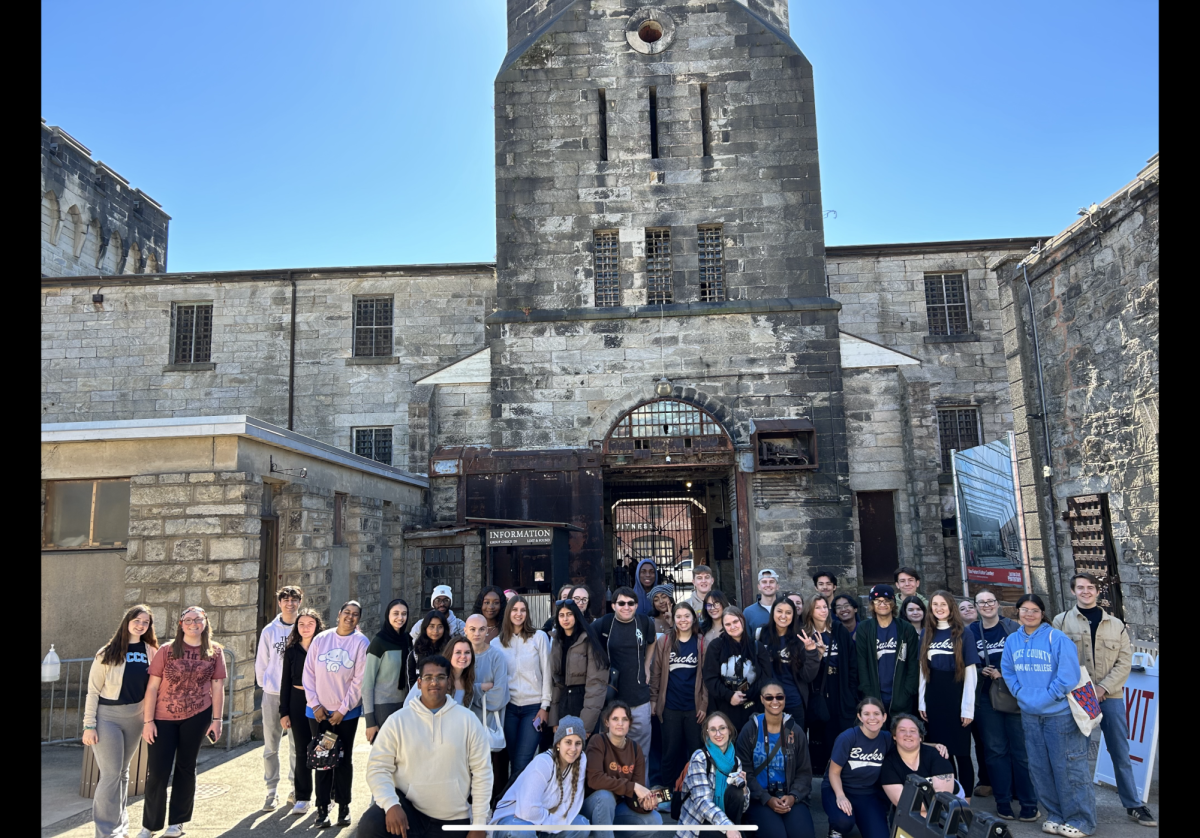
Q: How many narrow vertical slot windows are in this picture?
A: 3